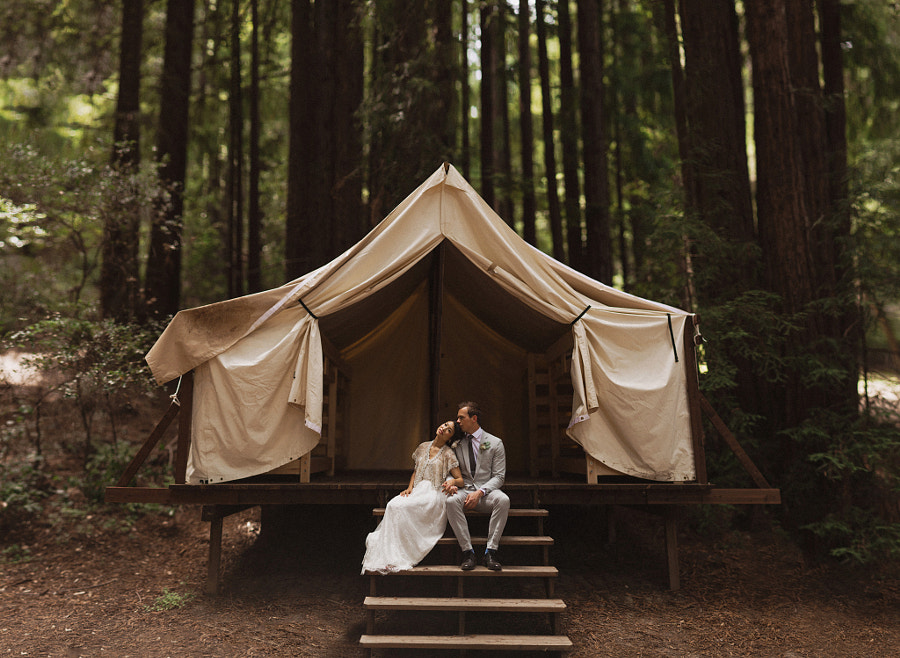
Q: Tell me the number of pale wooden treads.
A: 5